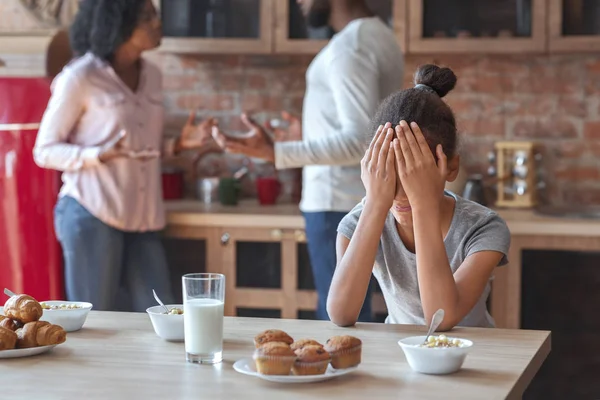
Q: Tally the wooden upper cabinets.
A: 4